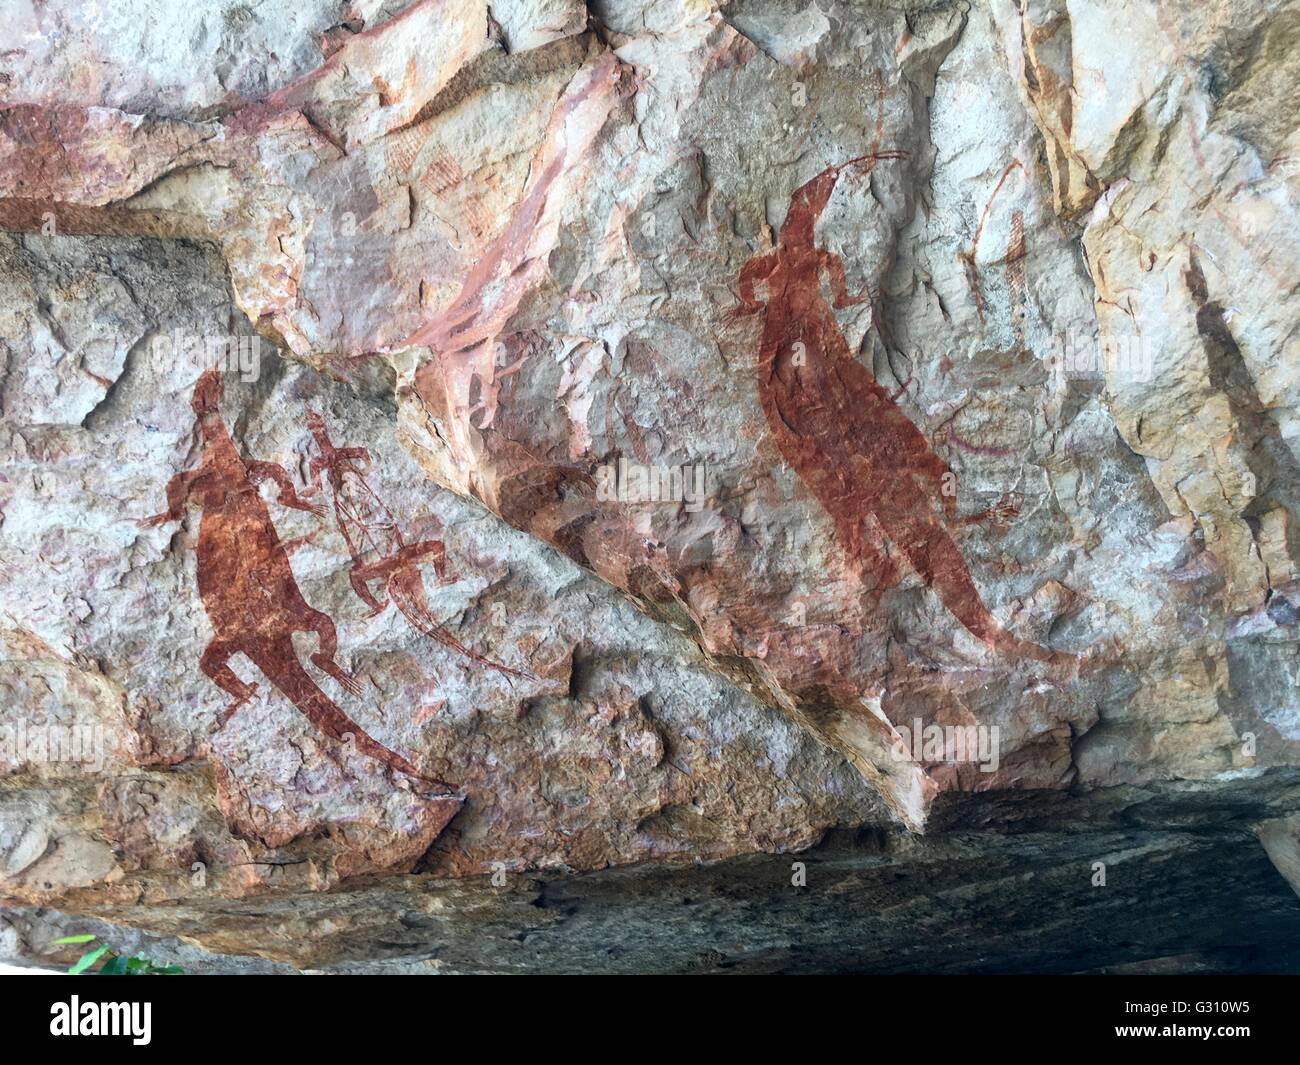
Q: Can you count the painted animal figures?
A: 3